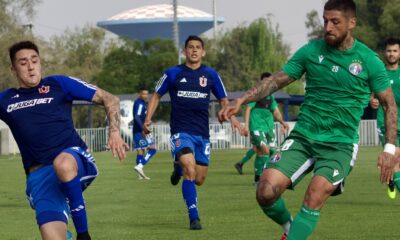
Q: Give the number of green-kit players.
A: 3